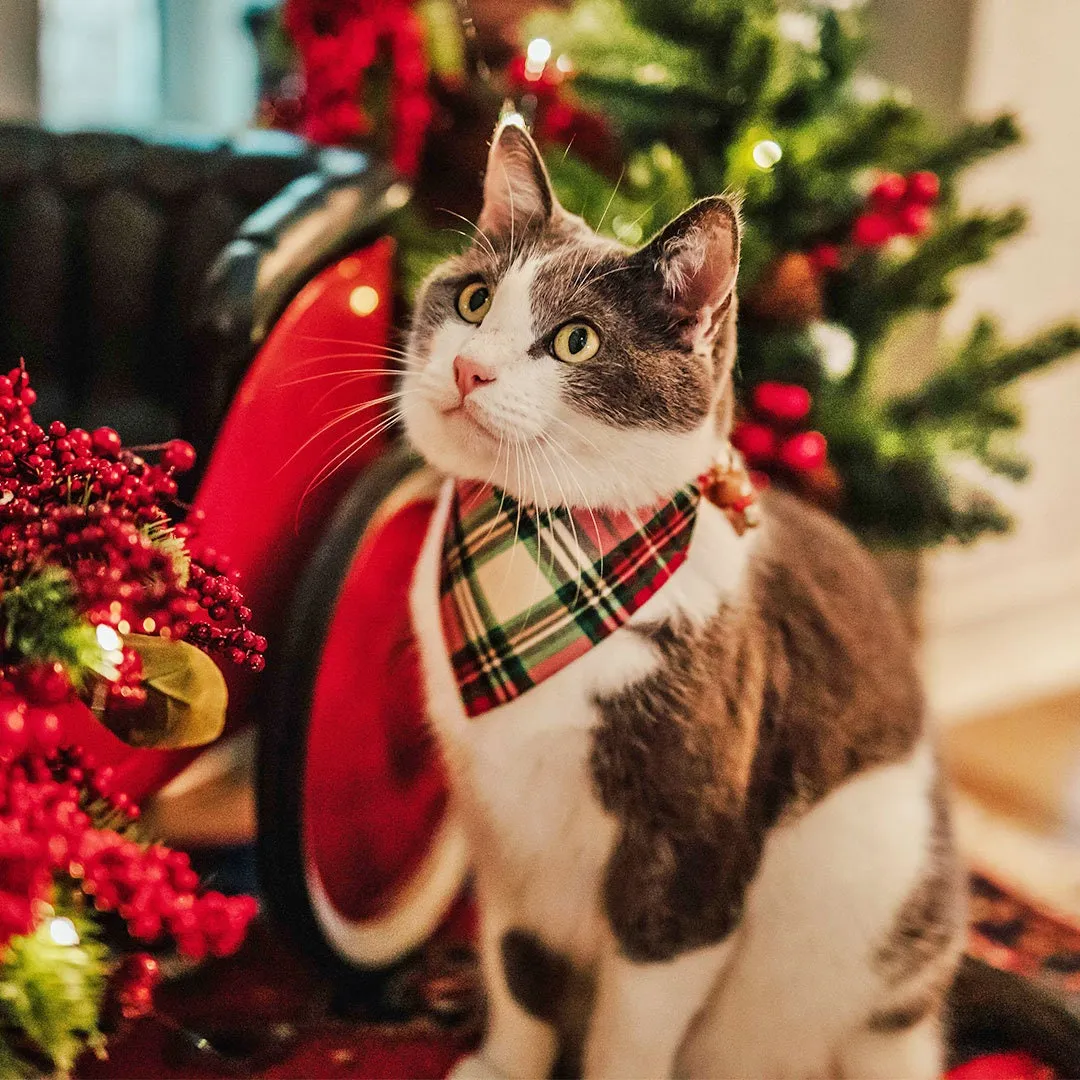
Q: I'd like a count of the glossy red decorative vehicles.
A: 1